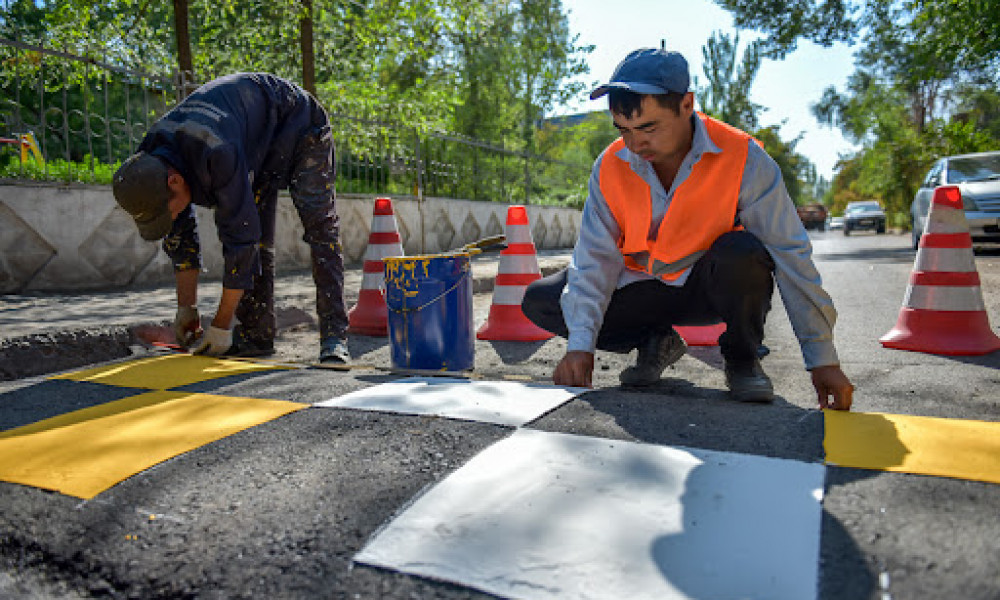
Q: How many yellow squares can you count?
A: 3